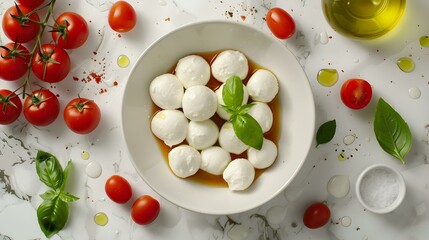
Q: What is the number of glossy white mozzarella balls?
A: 14